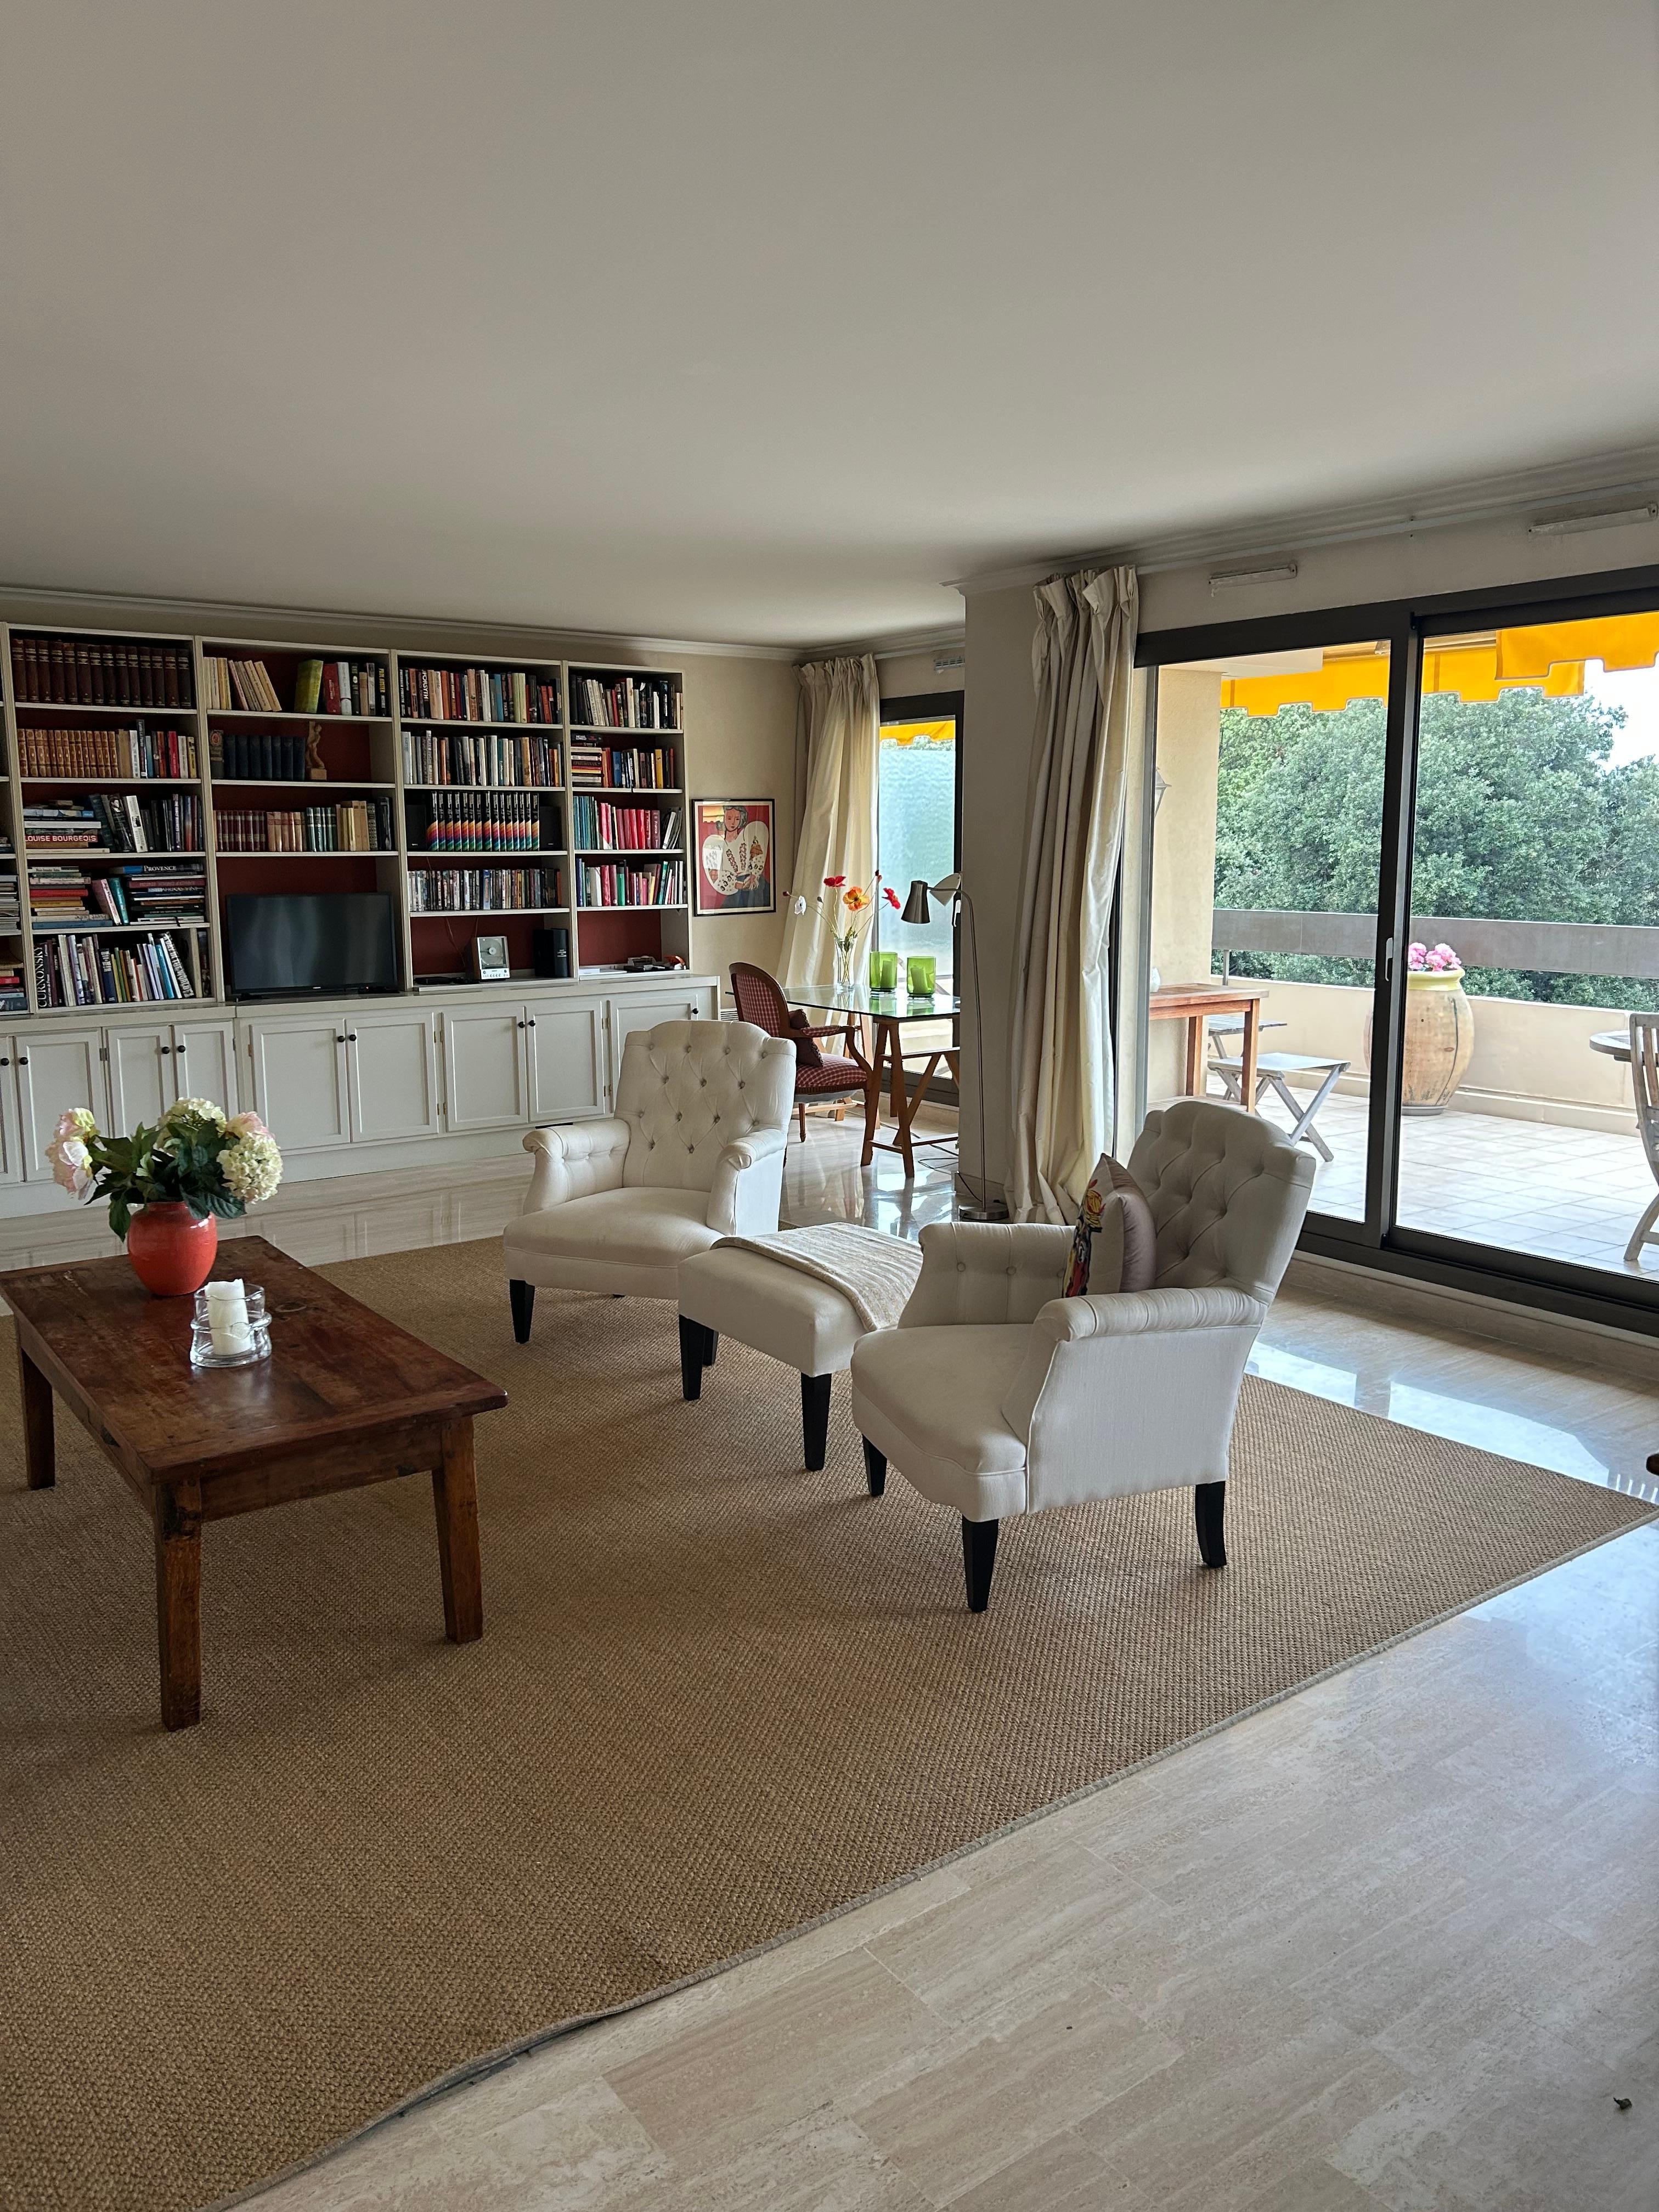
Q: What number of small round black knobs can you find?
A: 9